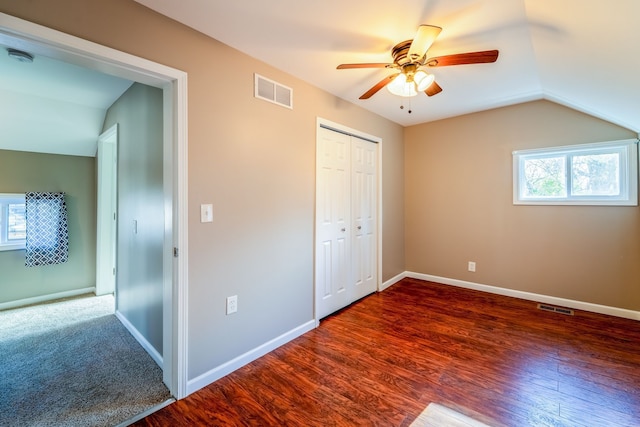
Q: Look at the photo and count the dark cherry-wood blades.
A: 4